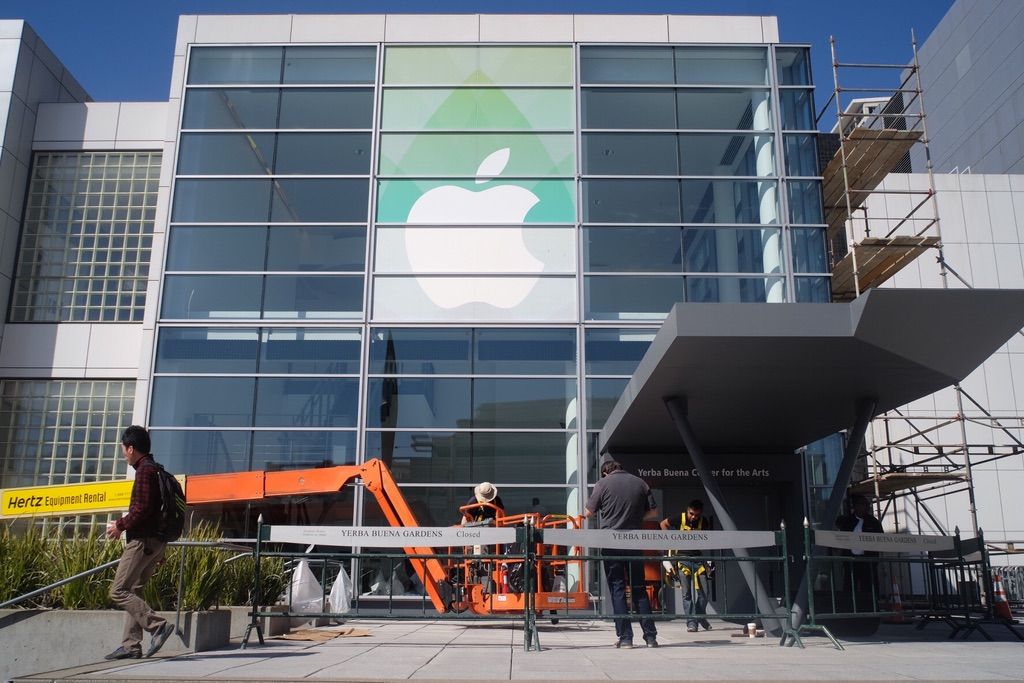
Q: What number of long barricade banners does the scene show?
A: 3